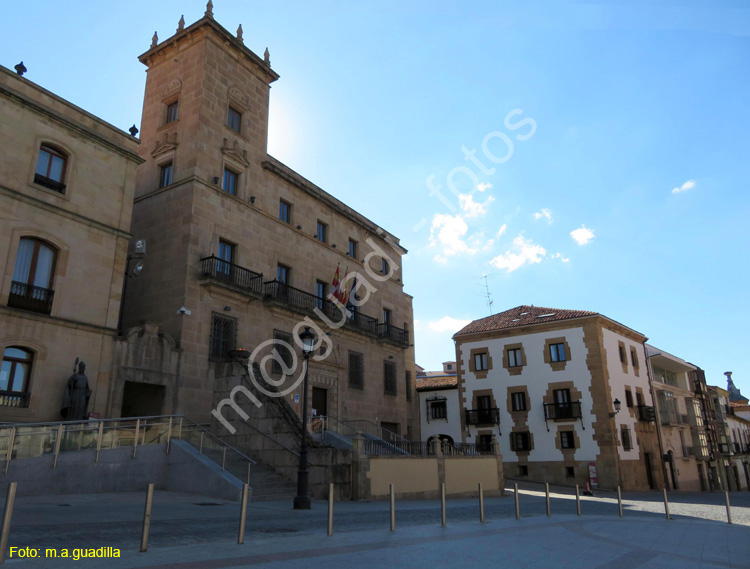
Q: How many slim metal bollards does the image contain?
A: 13